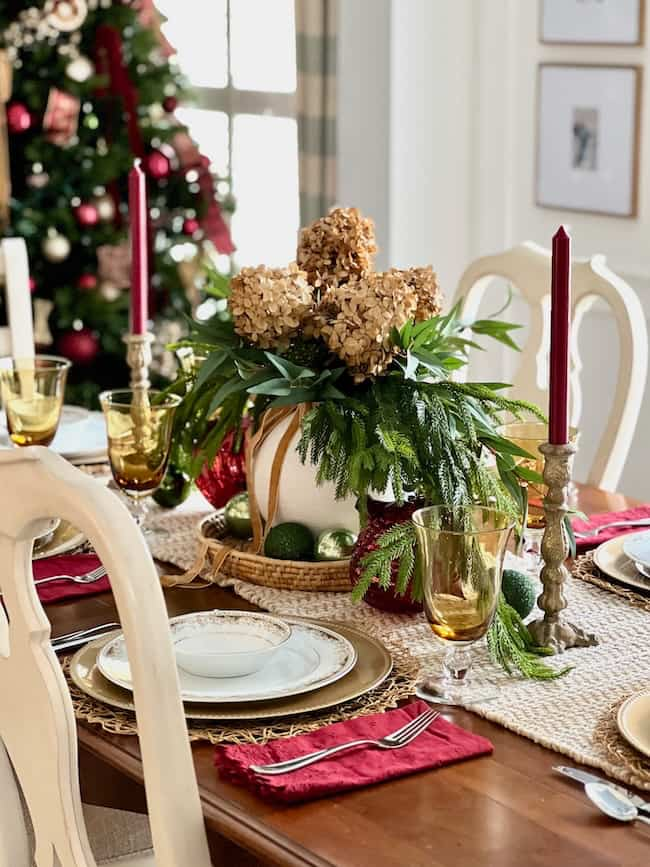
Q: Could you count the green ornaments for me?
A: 5